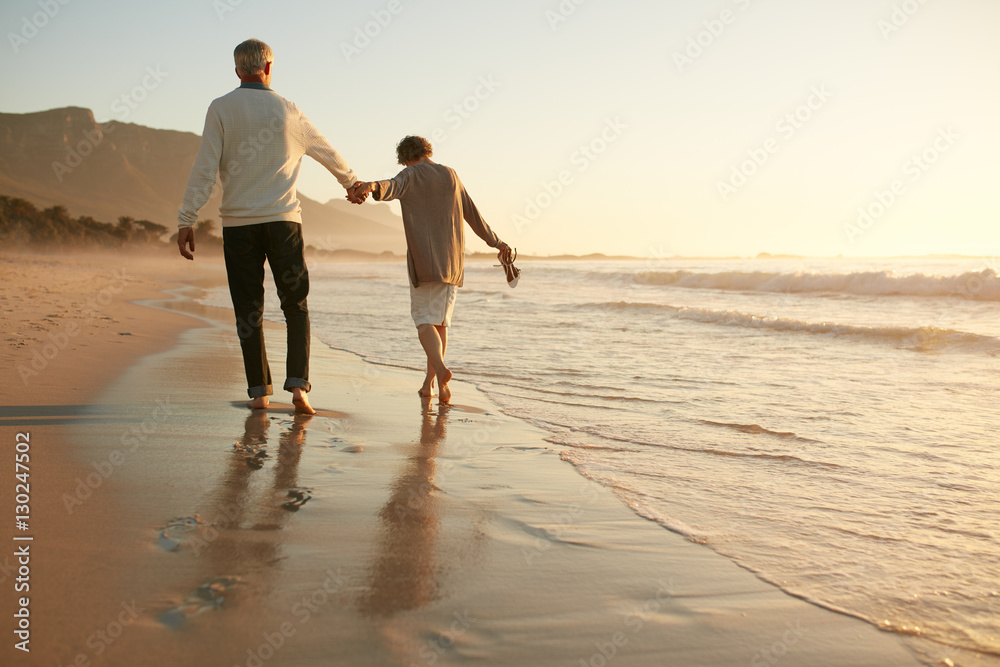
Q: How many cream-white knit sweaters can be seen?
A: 1